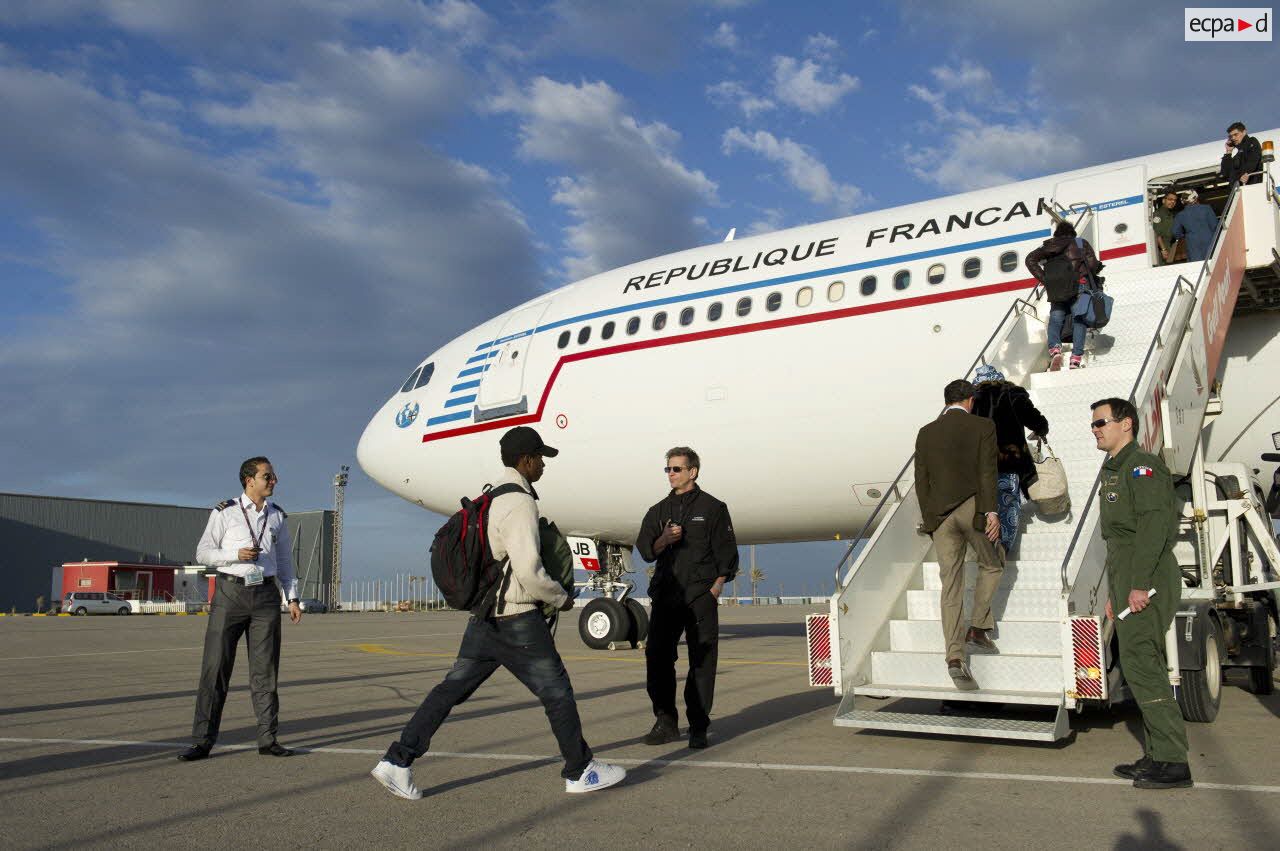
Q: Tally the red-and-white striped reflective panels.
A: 2